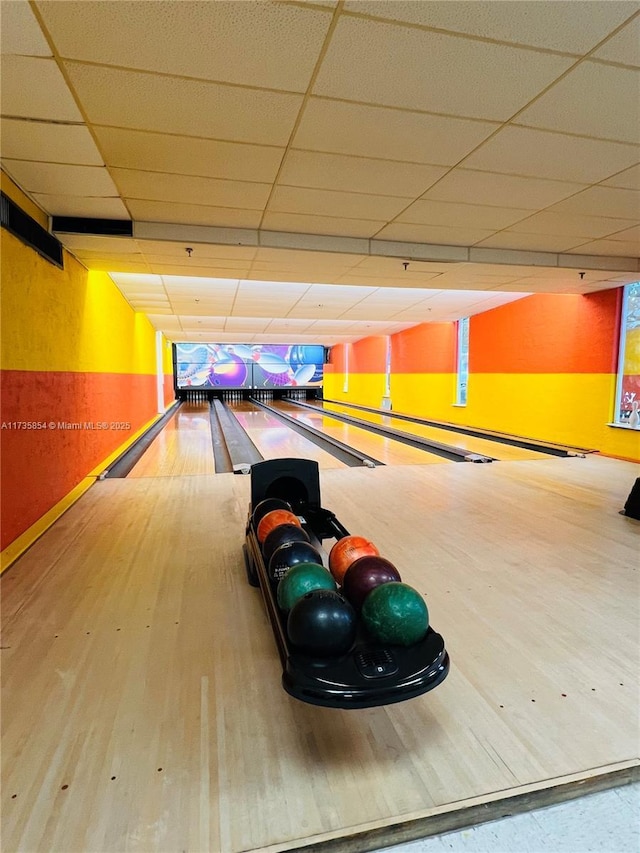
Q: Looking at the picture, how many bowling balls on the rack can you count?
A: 9